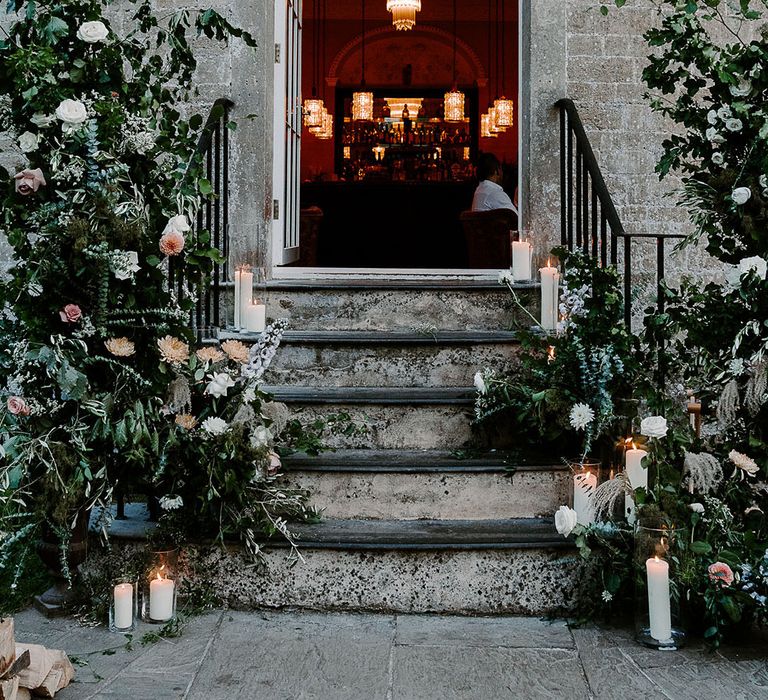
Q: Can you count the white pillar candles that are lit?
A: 9